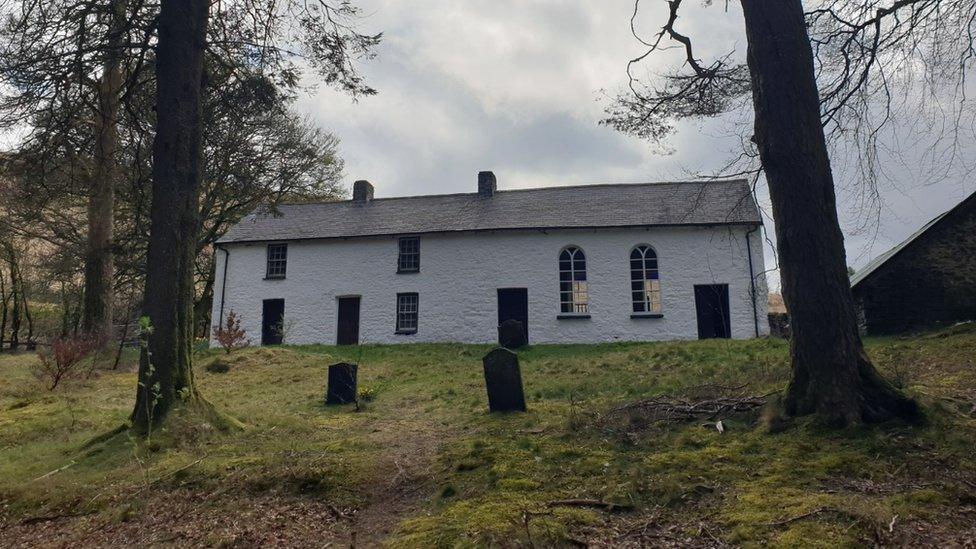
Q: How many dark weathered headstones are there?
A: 3